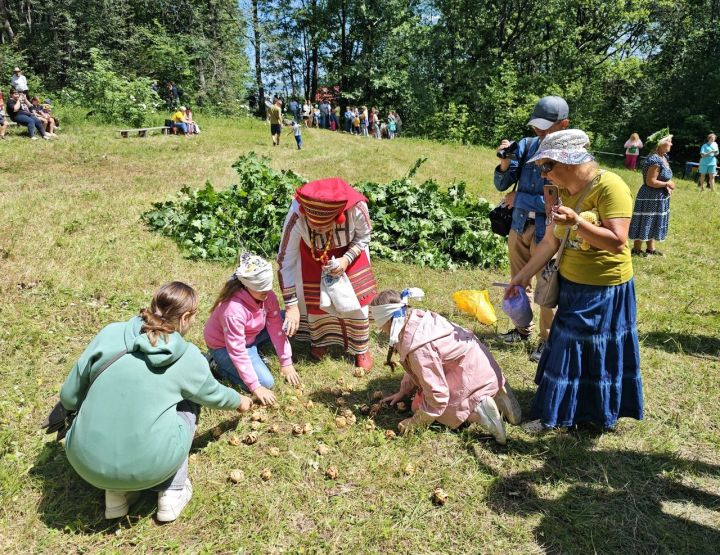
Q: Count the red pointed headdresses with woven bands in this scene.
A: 1